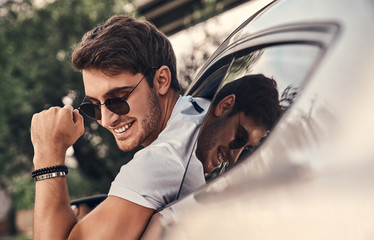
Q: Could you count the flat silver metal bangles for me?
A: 1